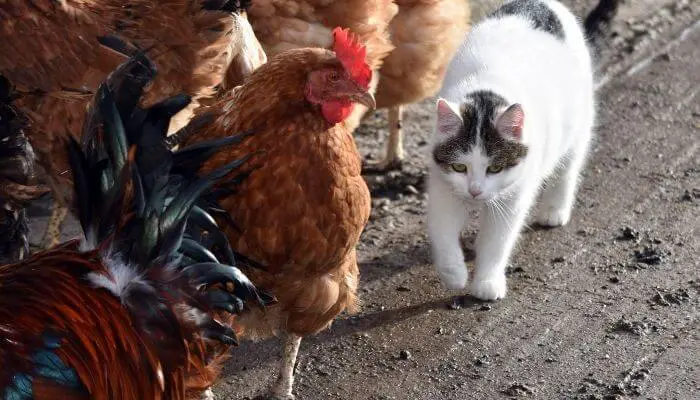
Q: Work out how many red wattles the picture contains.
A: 1